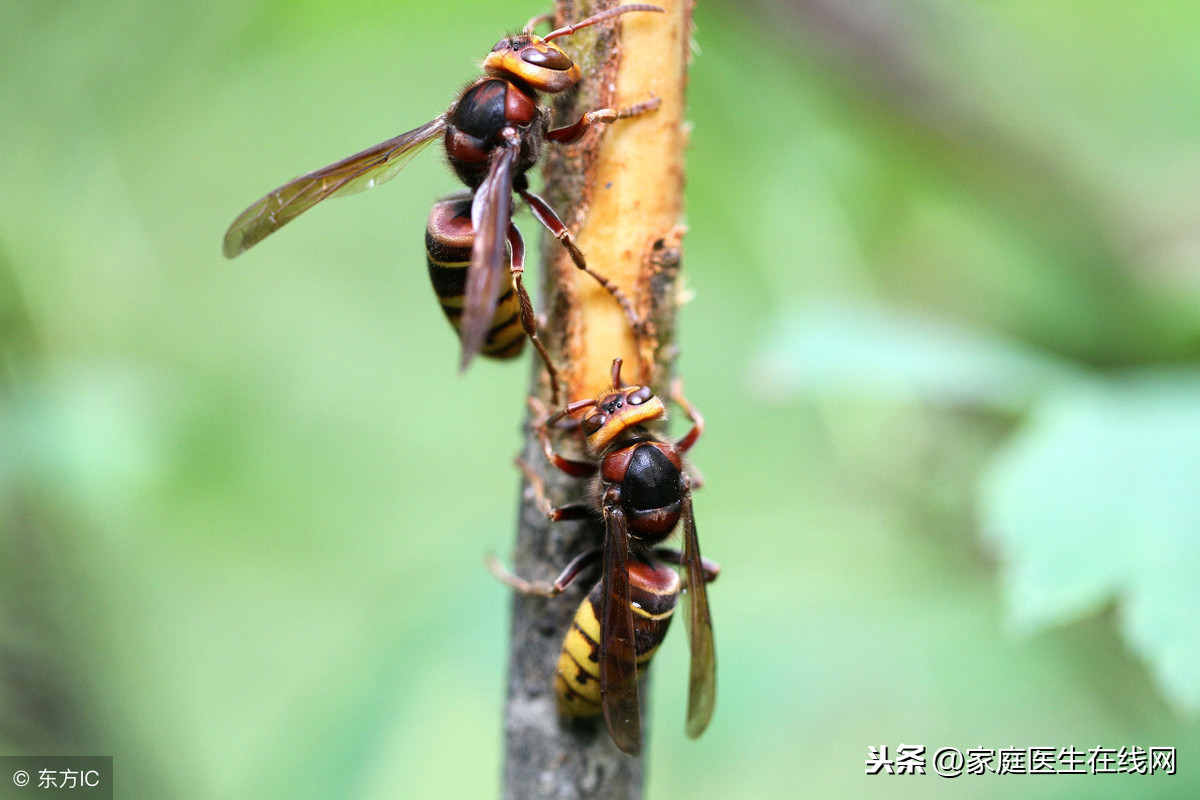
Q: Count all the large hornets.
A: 2